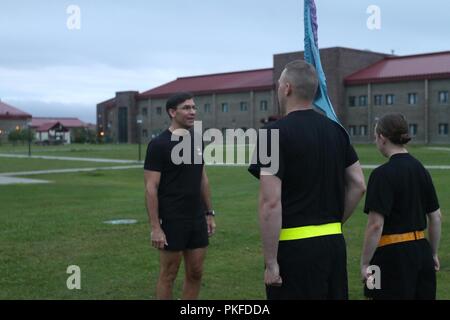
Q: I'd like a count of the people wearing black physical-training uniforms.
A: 3